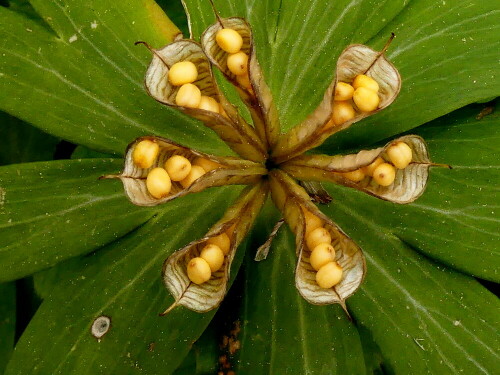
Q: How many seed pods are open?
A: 7